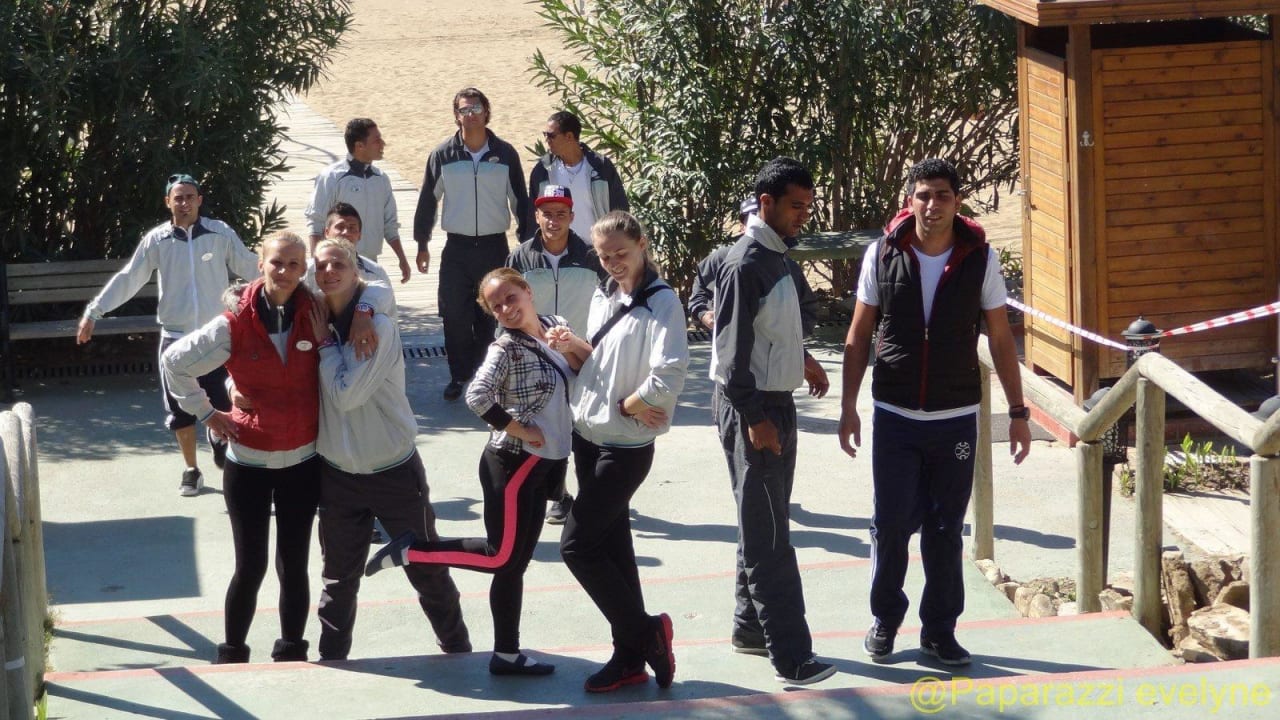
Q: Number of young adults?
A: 13